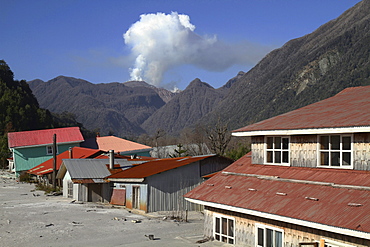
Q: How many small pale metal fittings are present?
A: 6